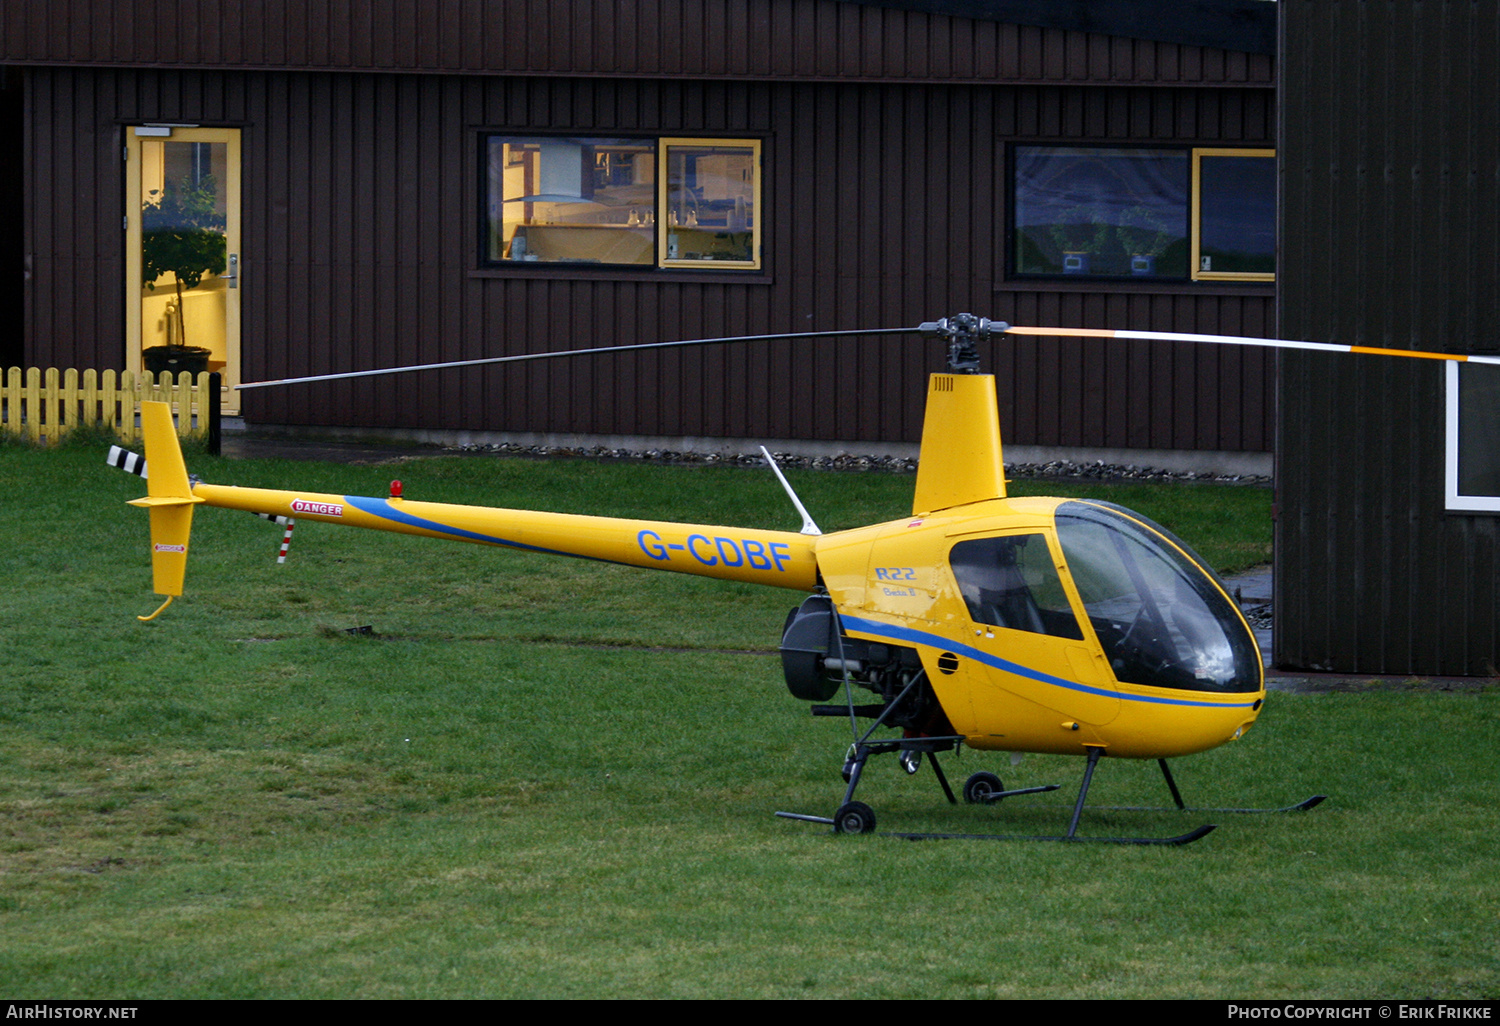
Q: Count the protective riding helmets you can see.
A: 0